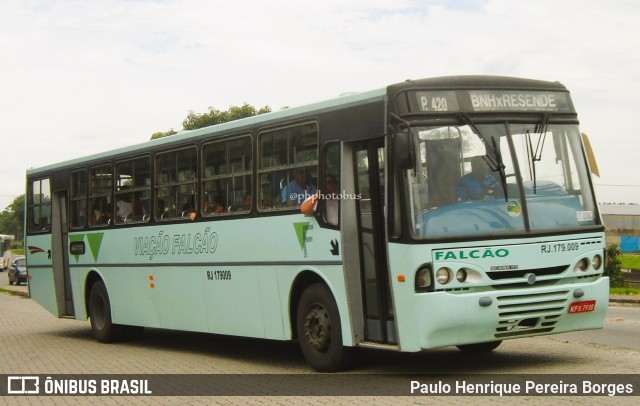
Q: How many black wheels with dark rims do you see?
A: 2